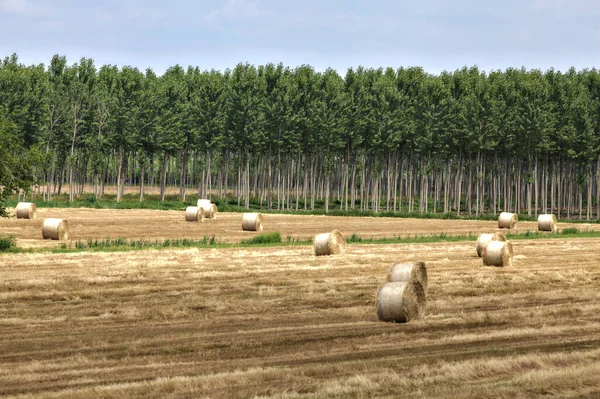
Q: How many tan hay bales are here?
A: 13